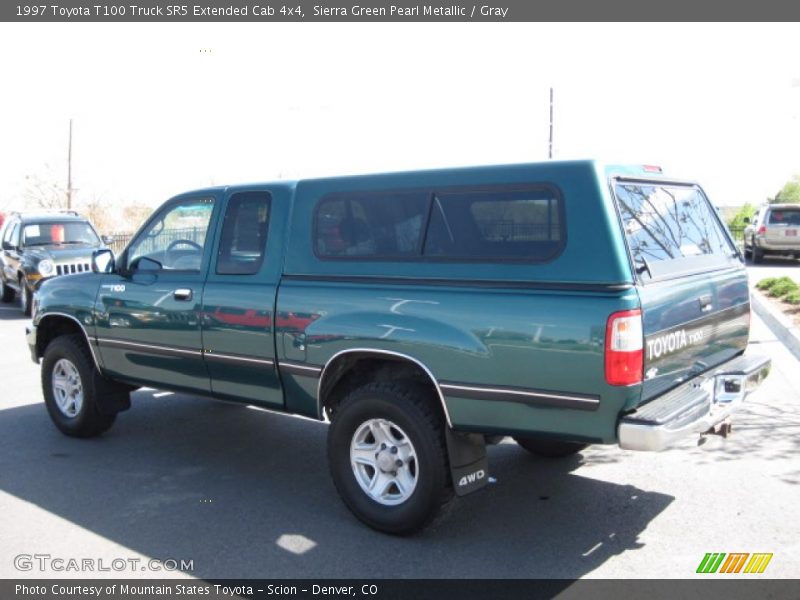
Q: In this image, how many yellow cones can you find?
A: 0